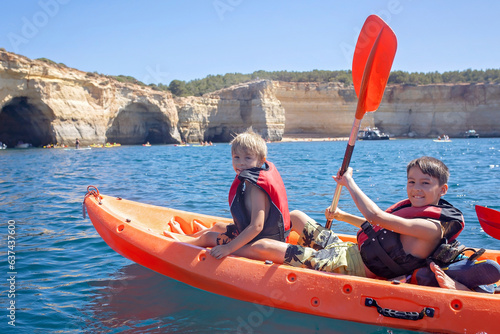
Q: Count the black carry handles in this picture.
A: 1